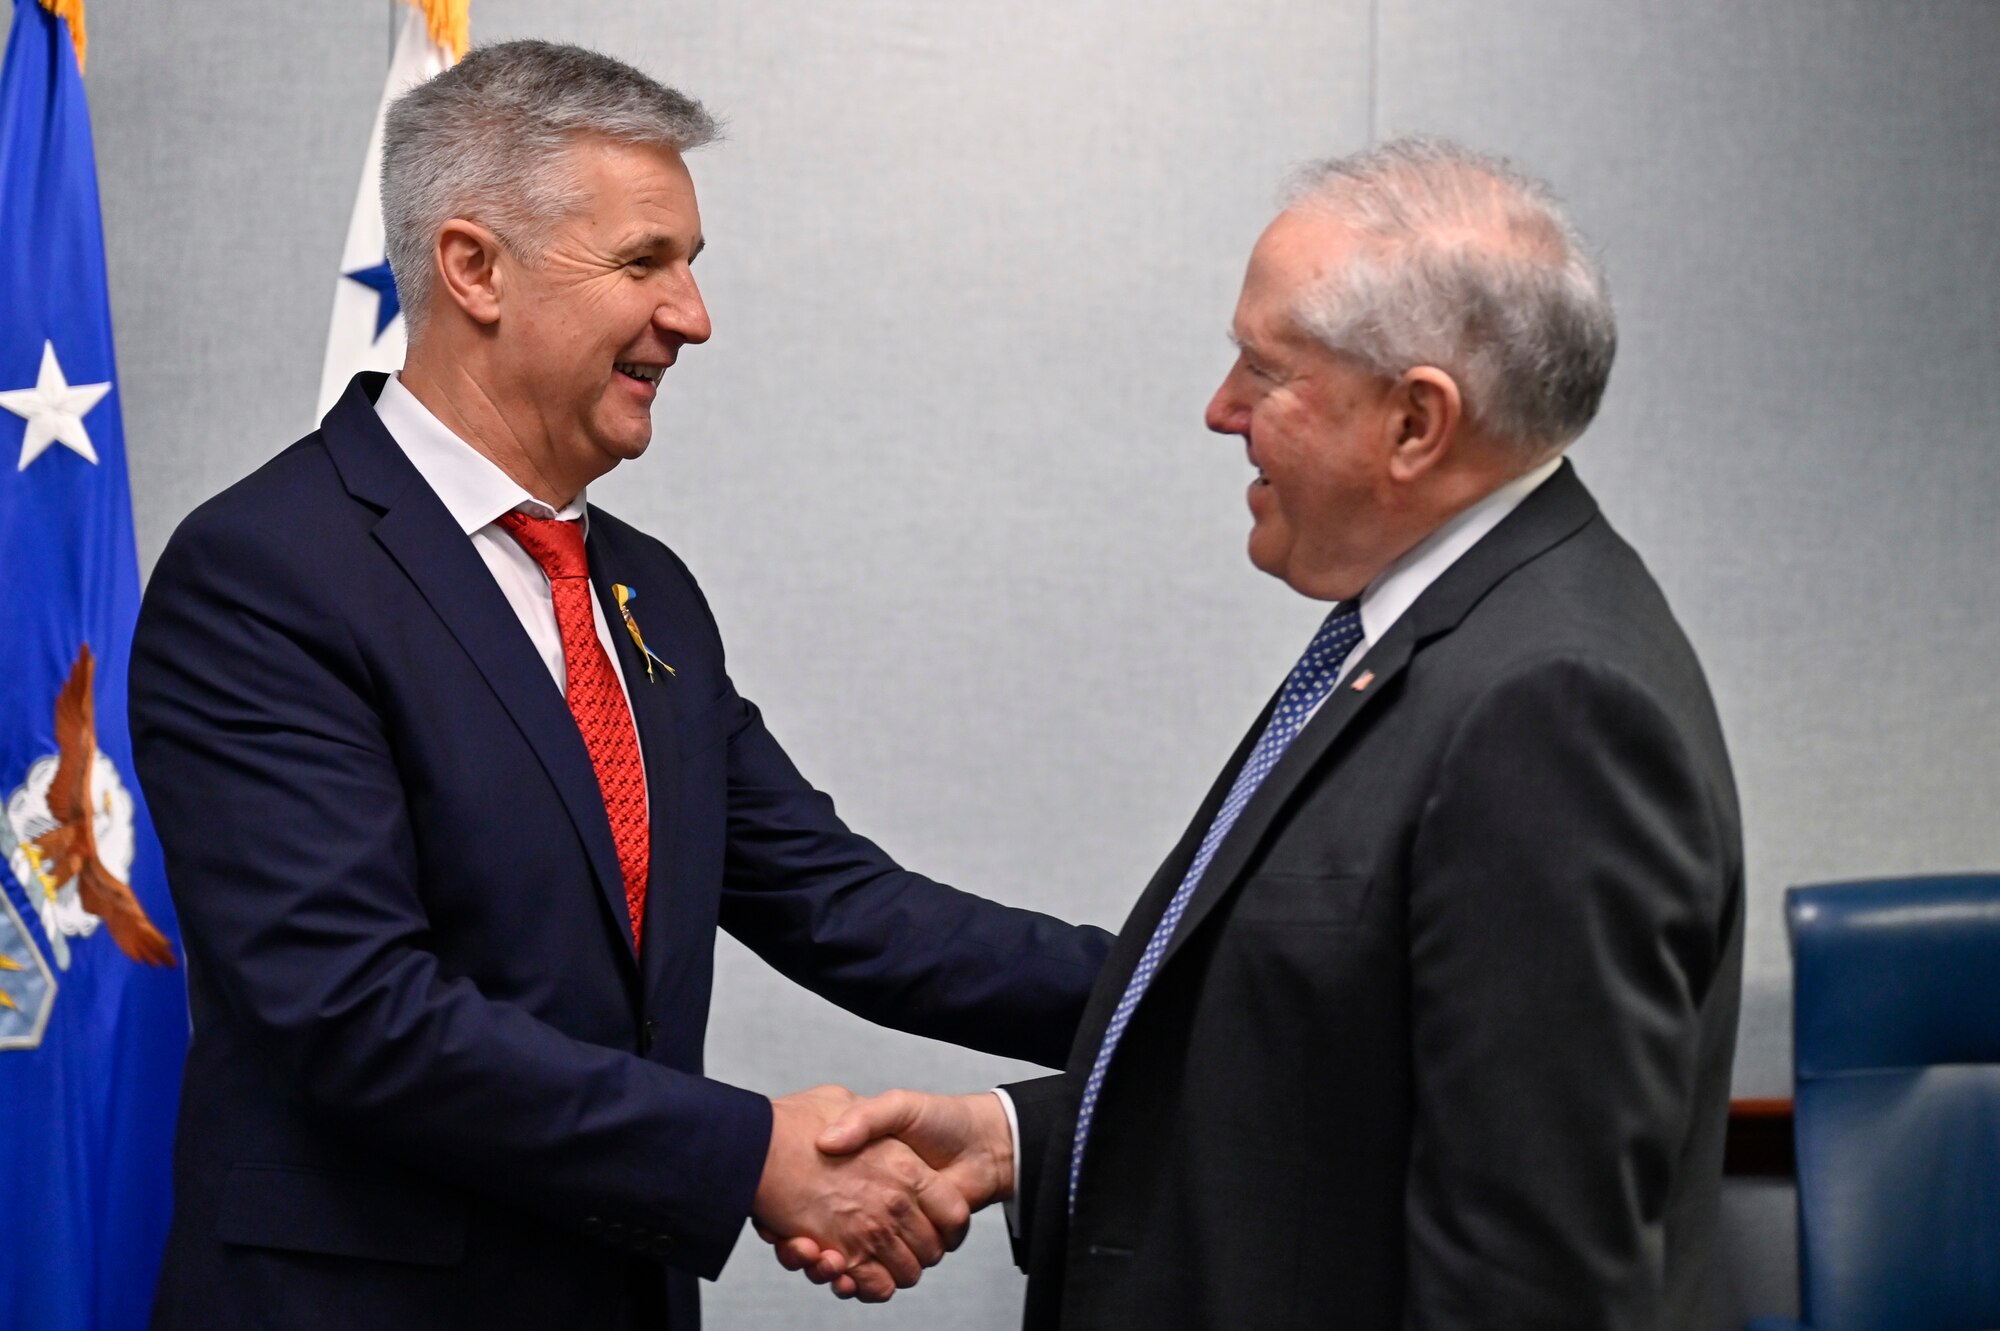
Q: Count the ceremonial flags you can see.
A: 2